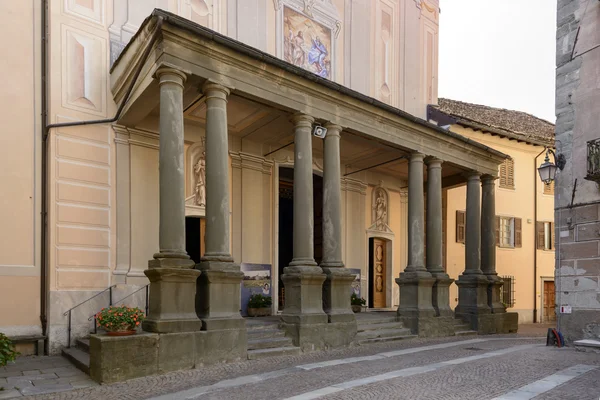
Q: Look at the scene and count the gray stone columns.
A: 8